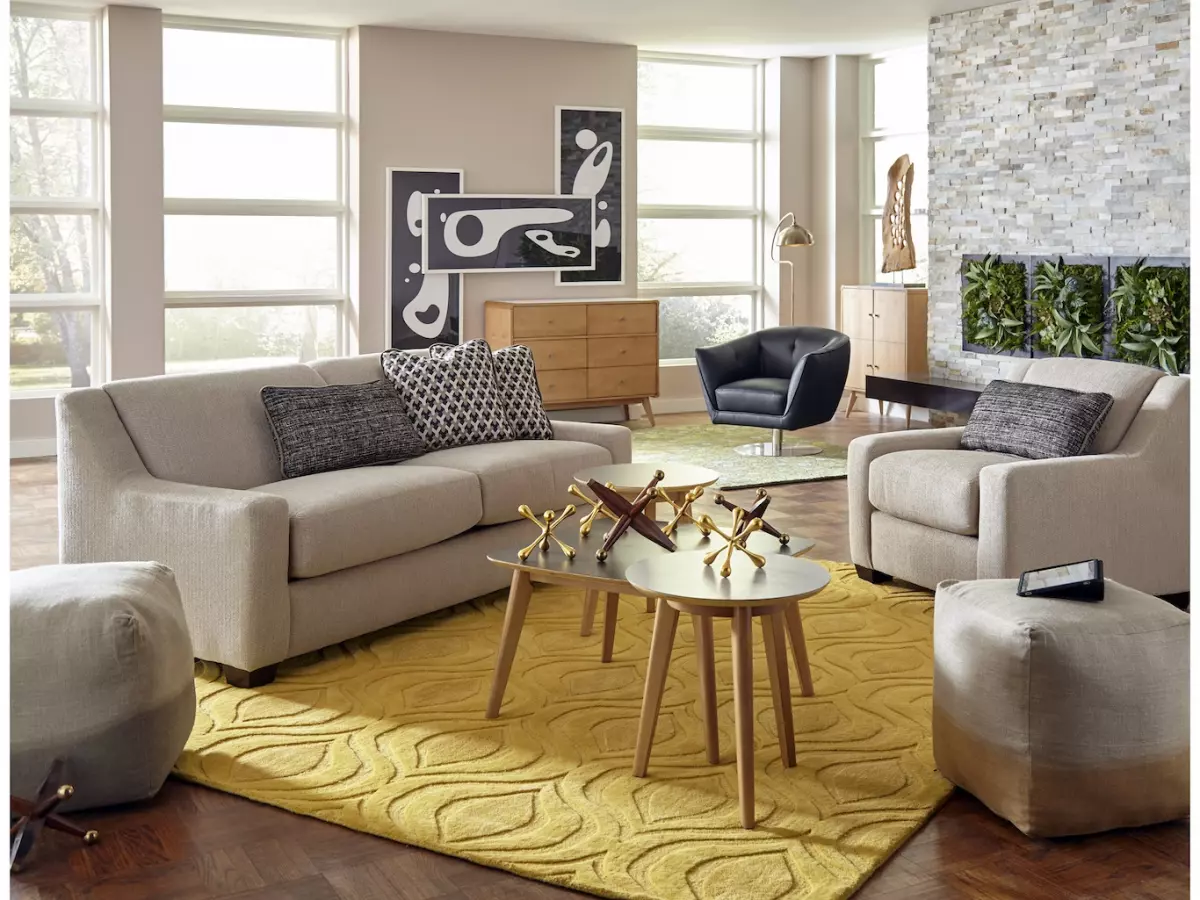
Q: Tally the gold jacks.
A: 4